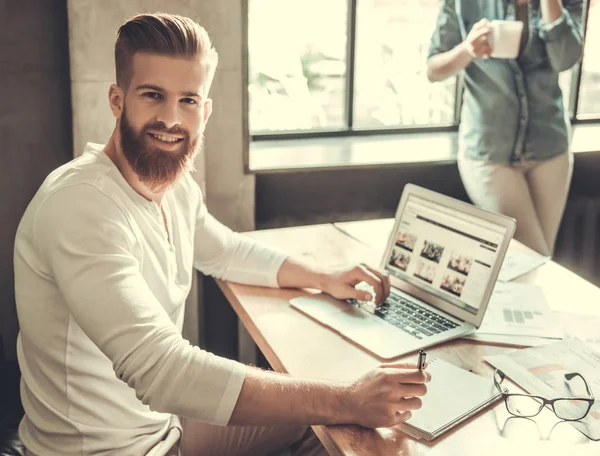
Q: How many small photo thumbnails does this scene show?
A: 6